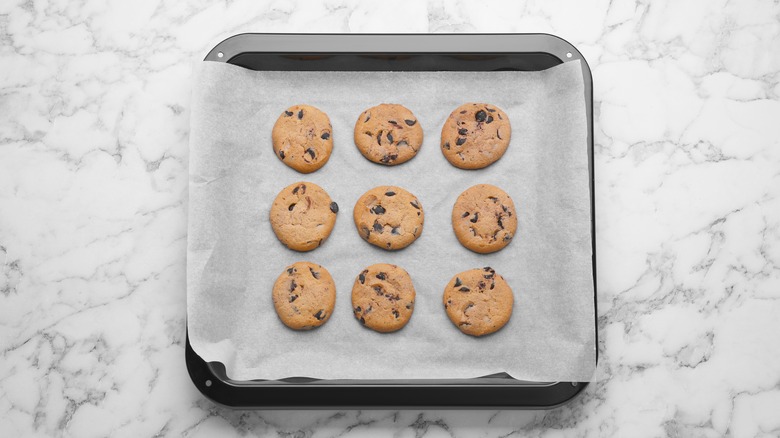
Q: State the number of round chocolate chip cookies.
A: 9